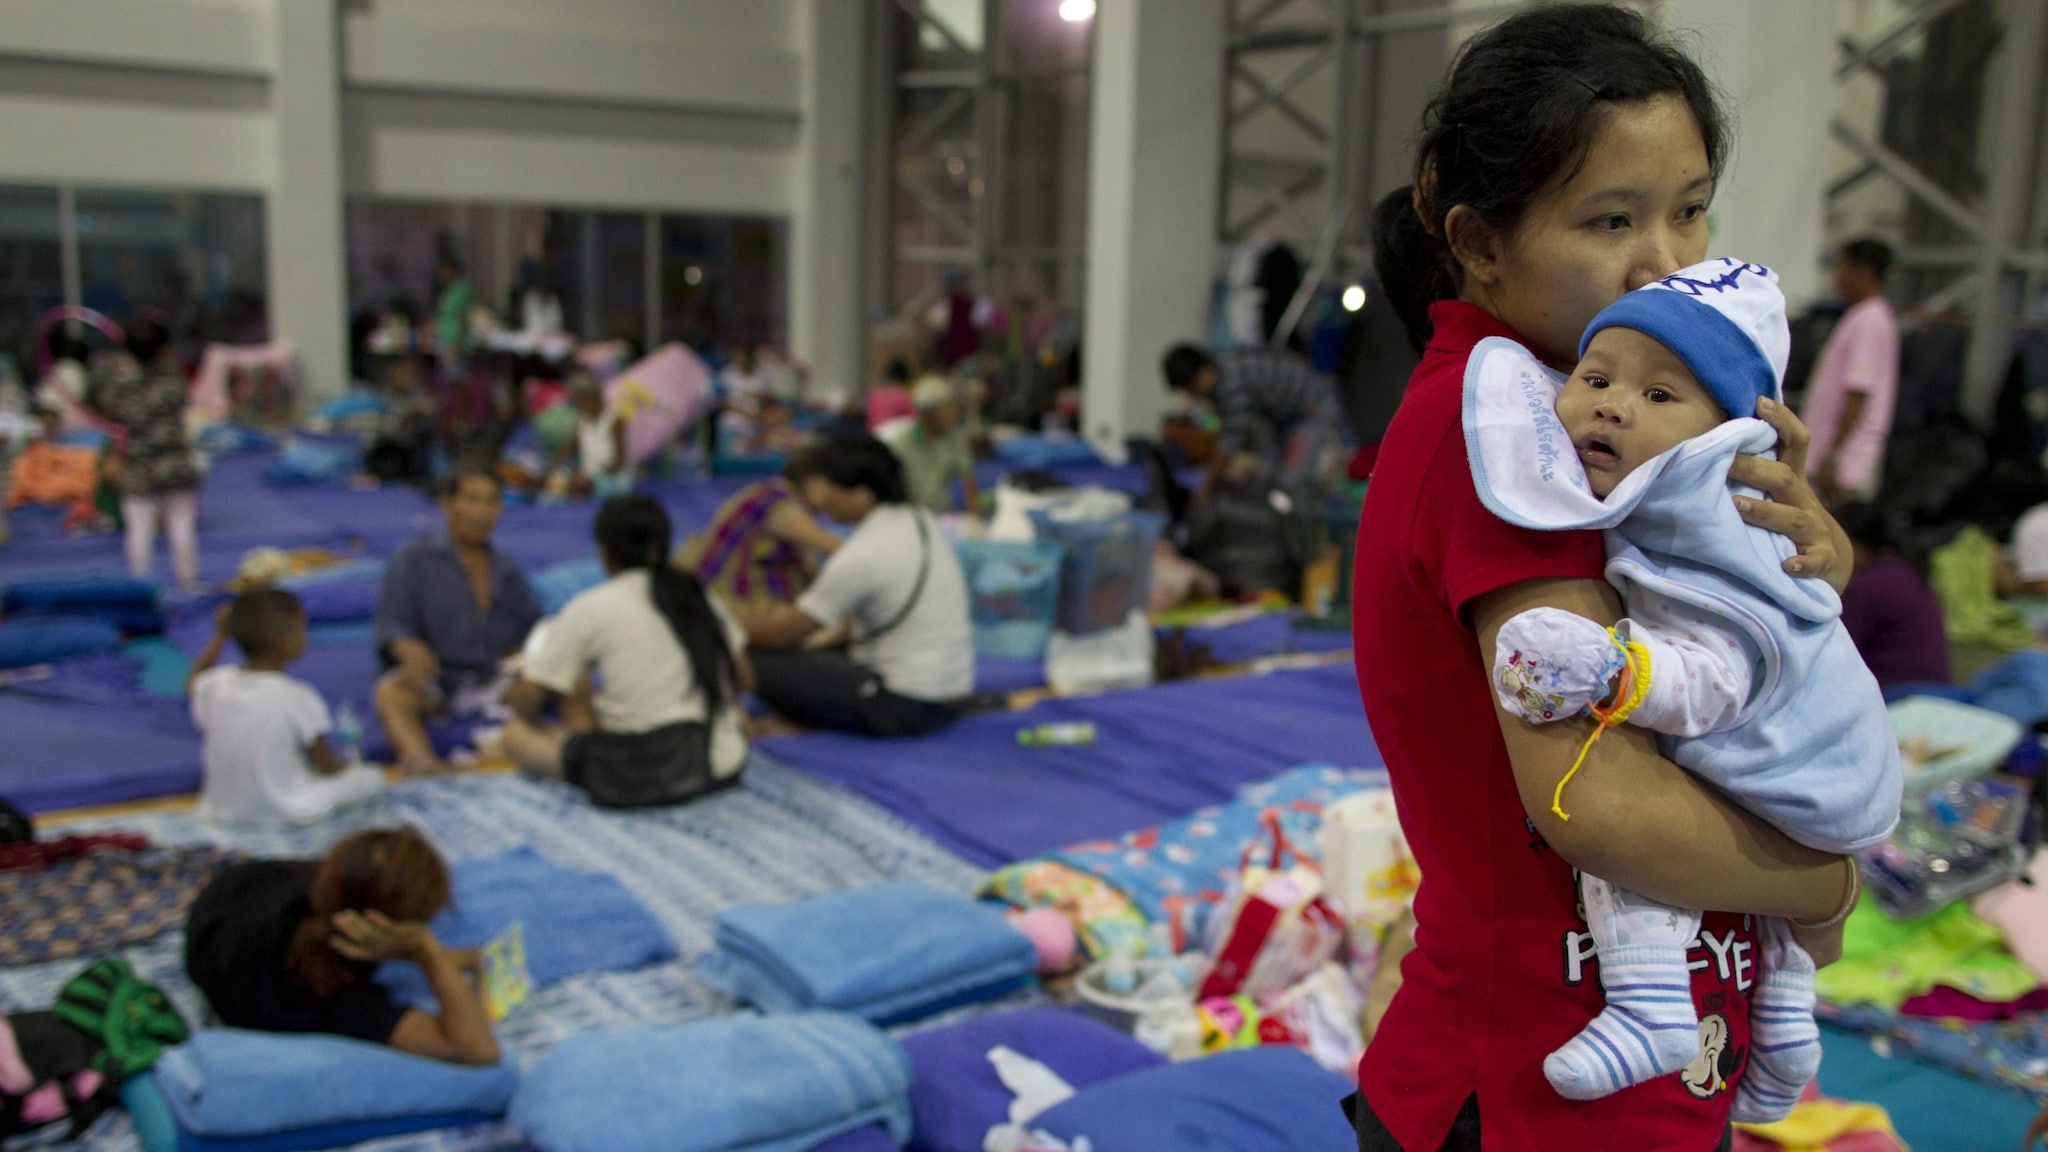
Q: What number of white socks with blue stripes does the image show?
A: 2